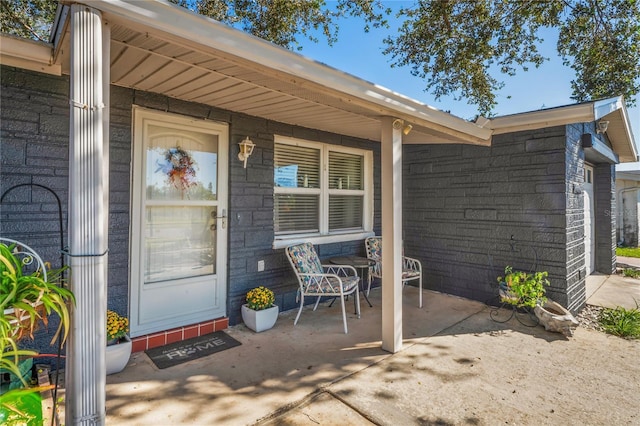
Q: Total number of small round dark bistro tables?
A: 1